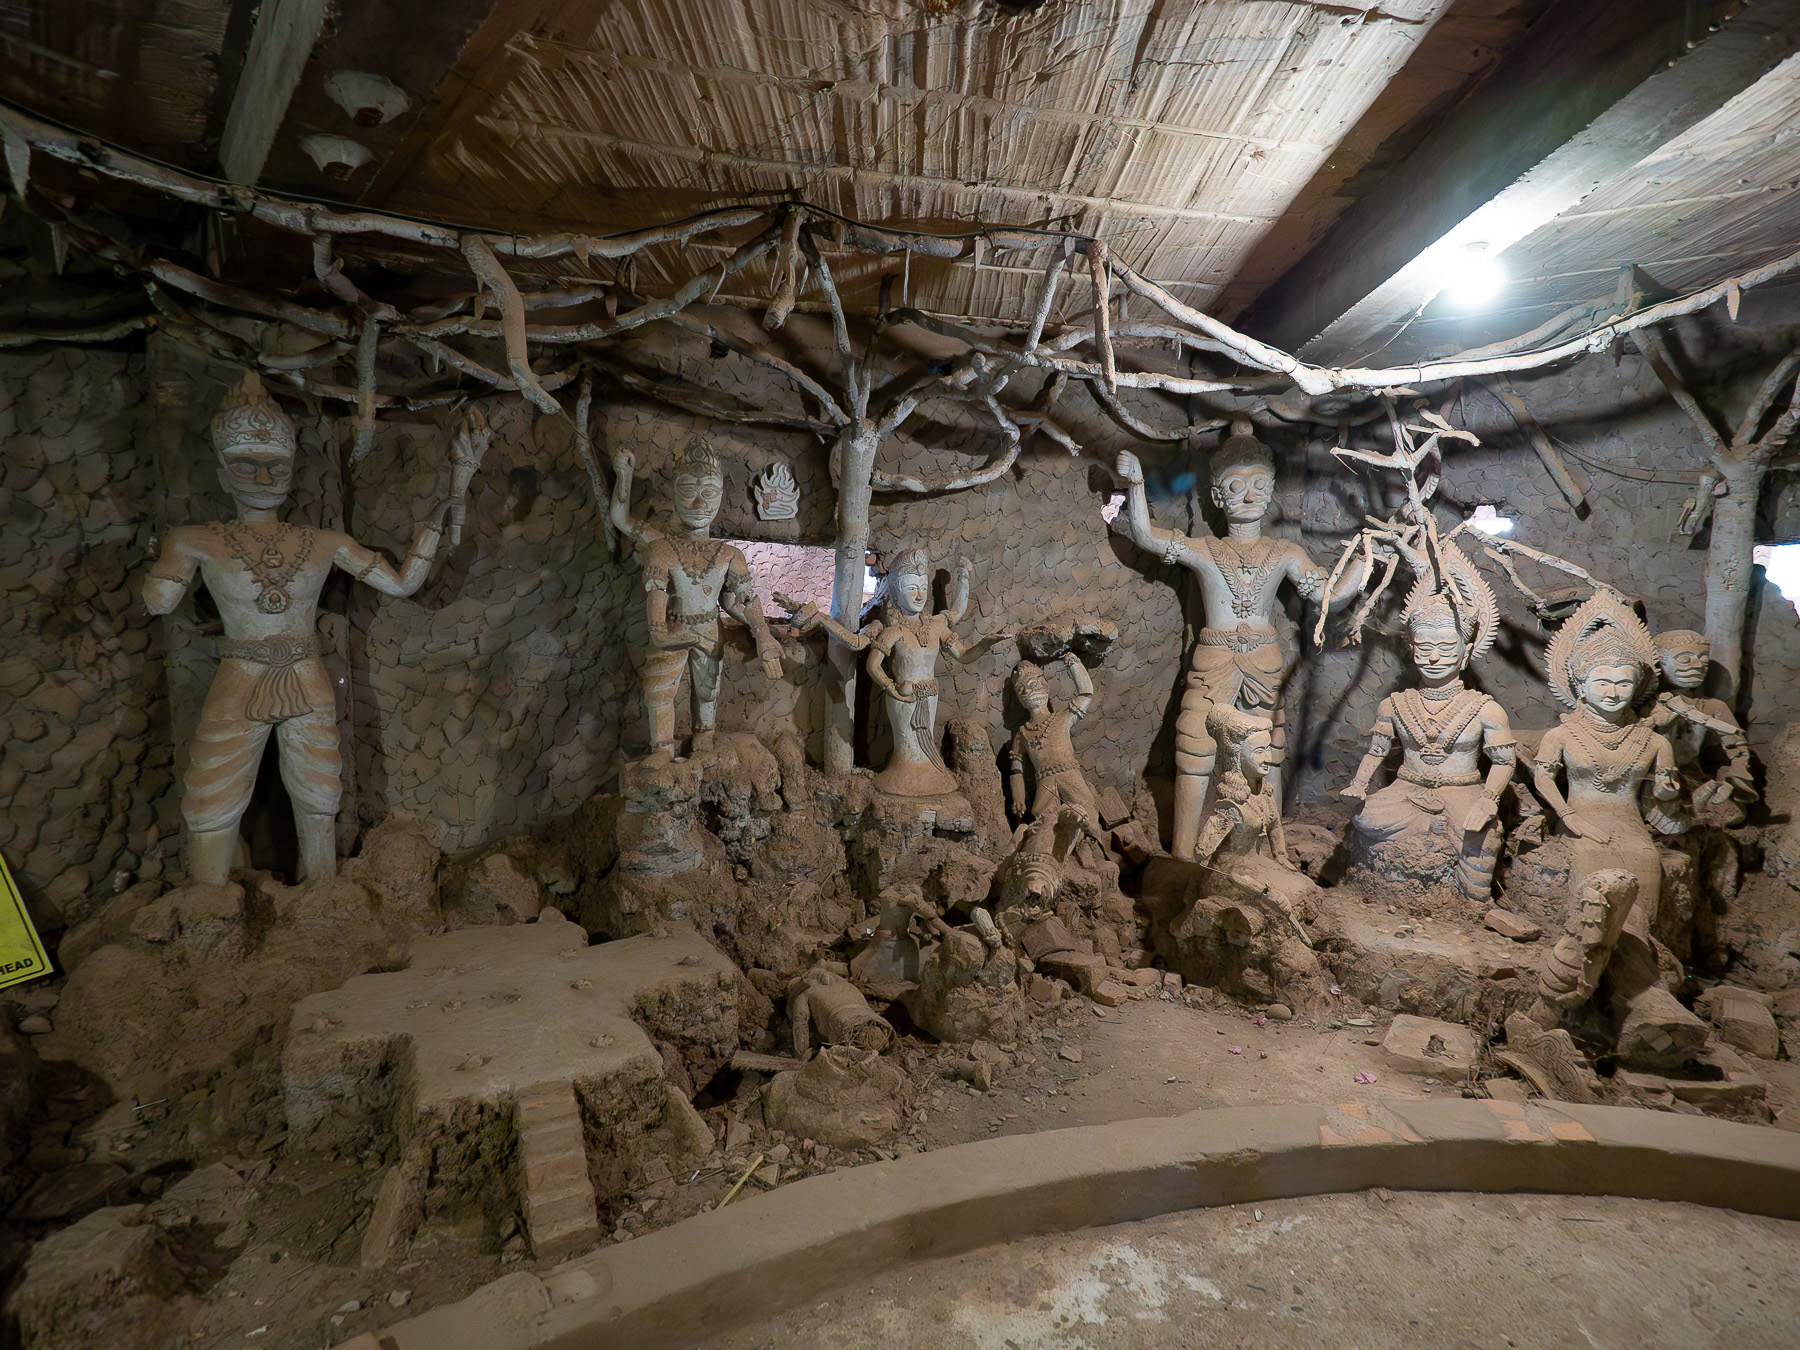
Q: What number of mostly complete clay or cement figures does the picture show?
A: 9